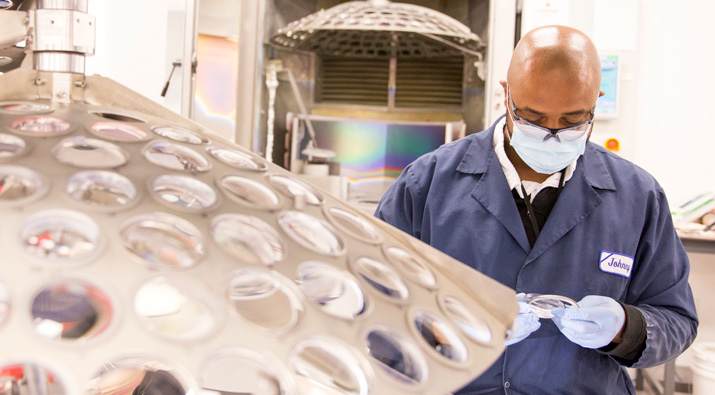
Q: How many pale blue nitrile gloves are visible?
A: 2